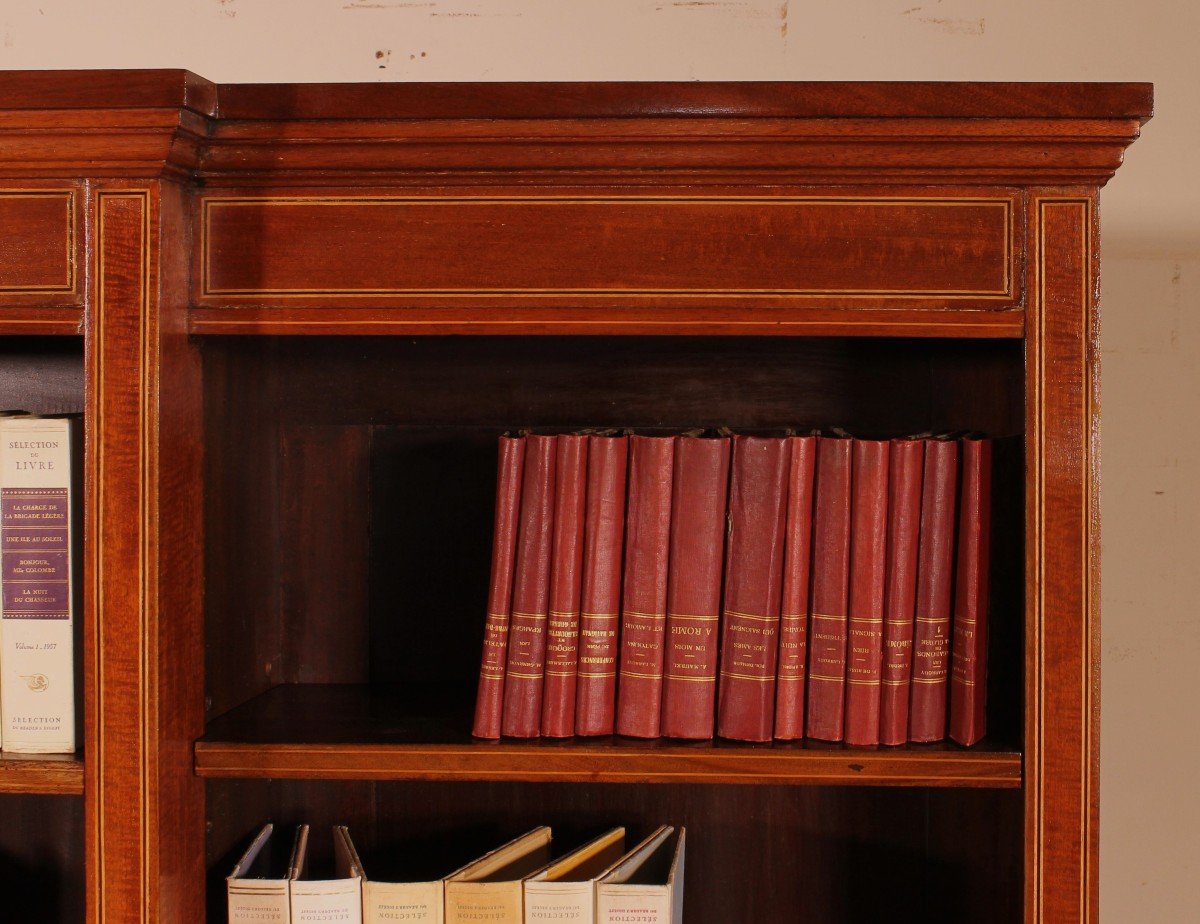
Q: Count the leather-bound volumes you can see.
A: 13